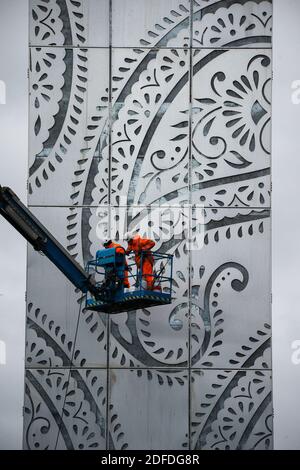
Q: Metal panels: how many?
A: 12